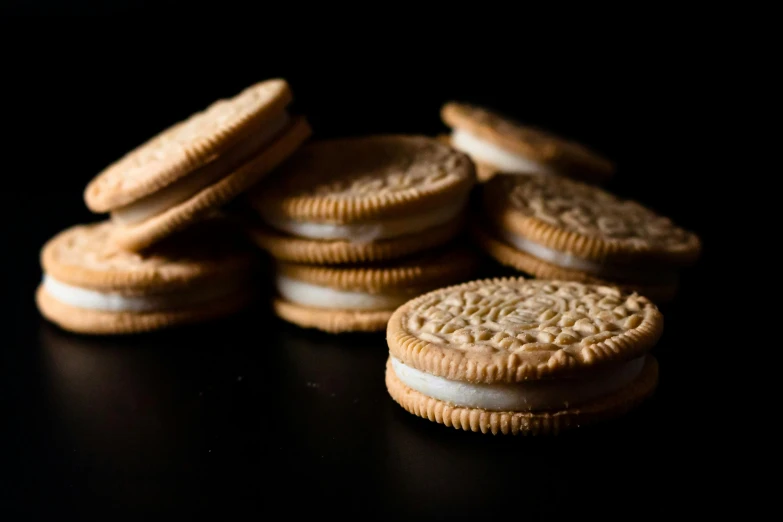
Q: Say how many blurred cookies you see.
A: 6